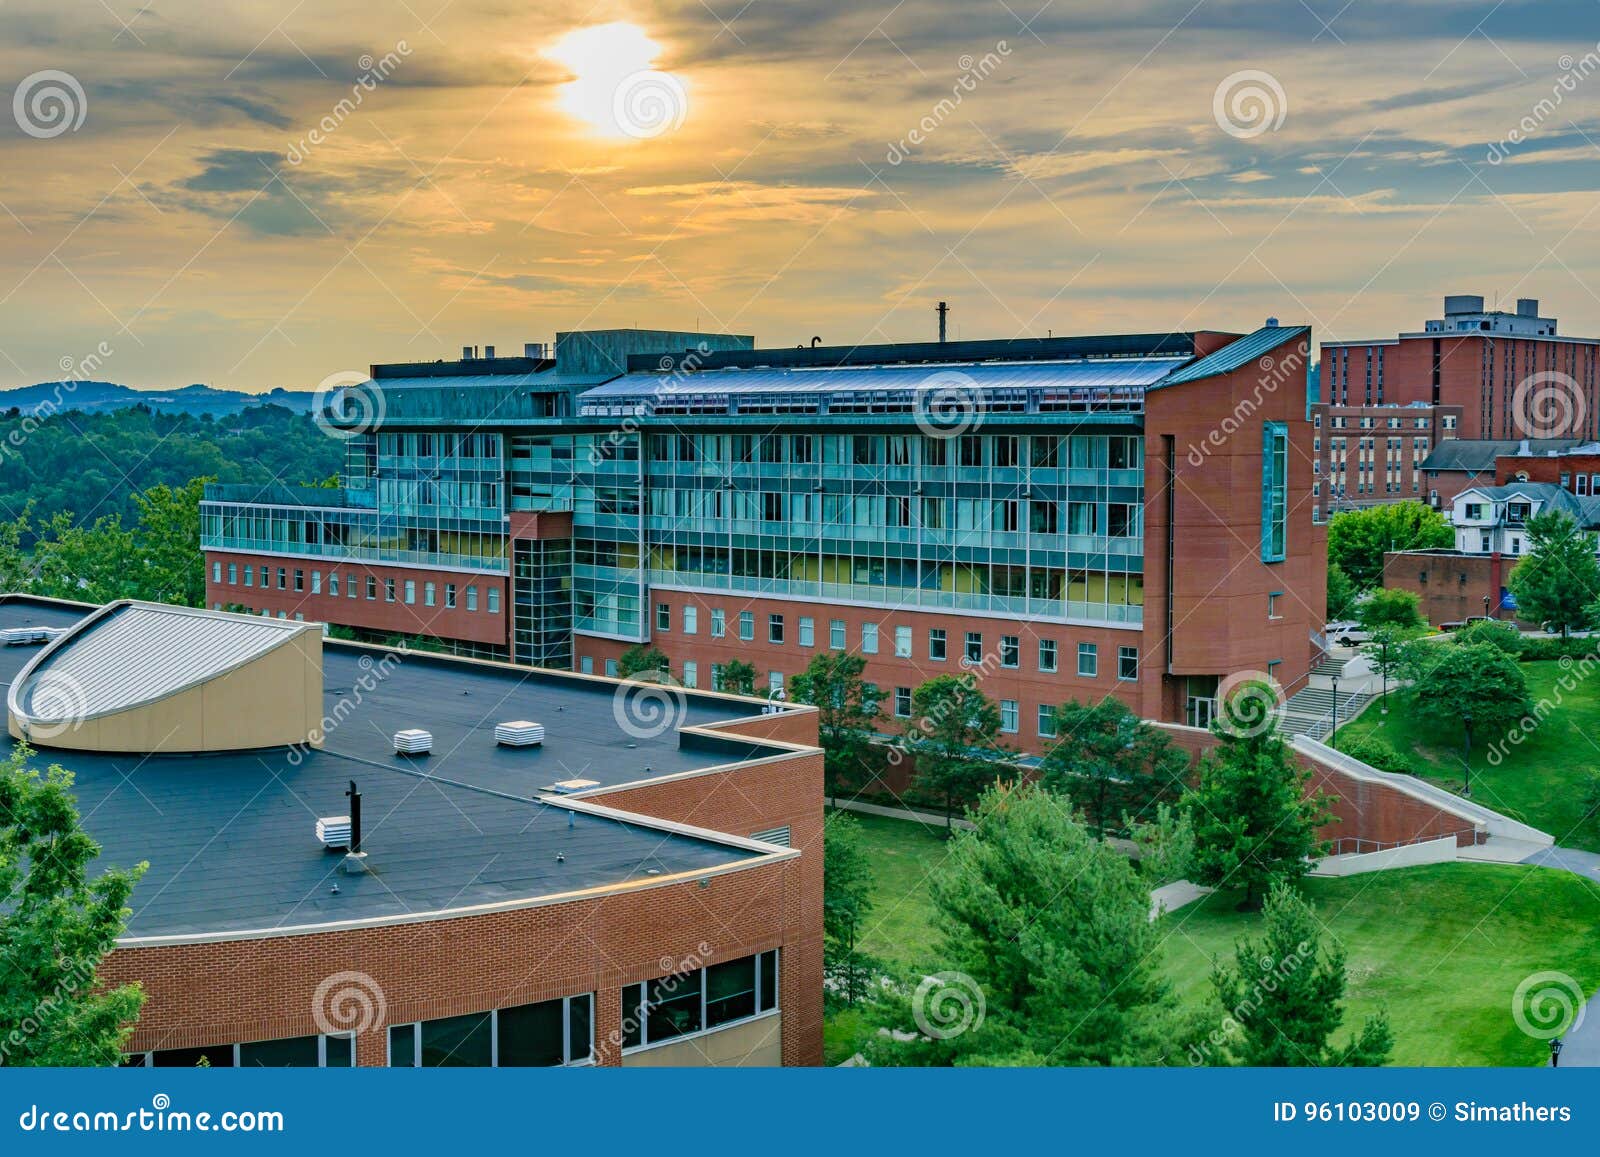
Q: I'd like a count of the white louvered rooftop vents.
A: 3